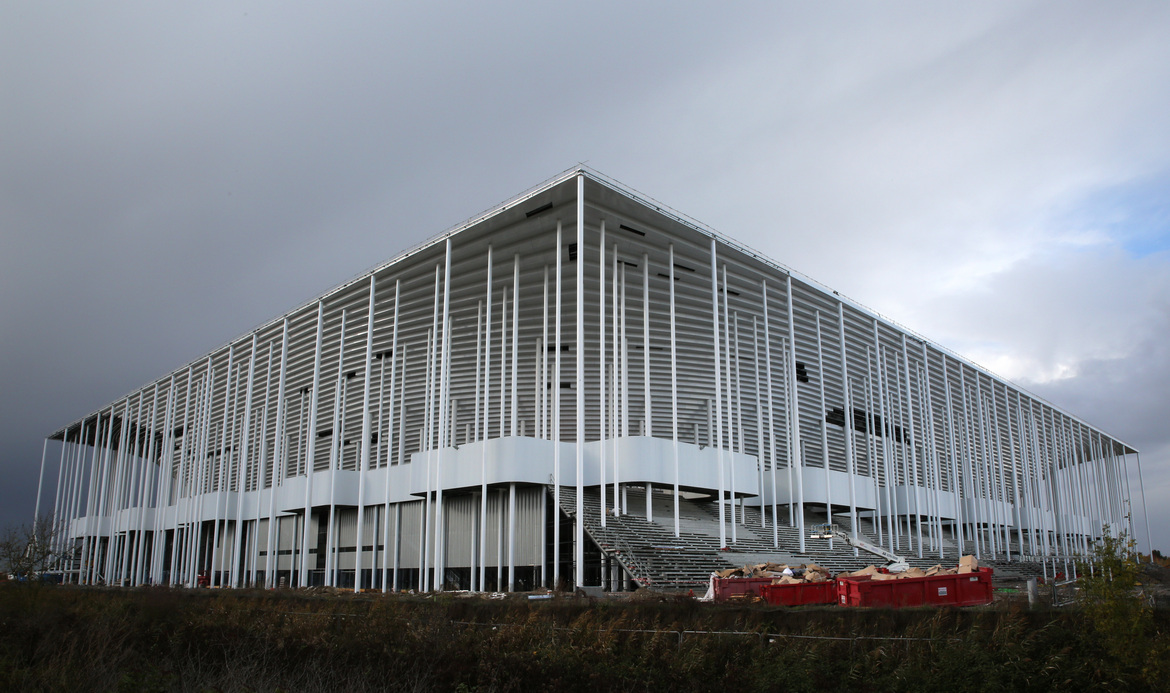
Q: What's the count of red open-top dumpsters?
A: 3